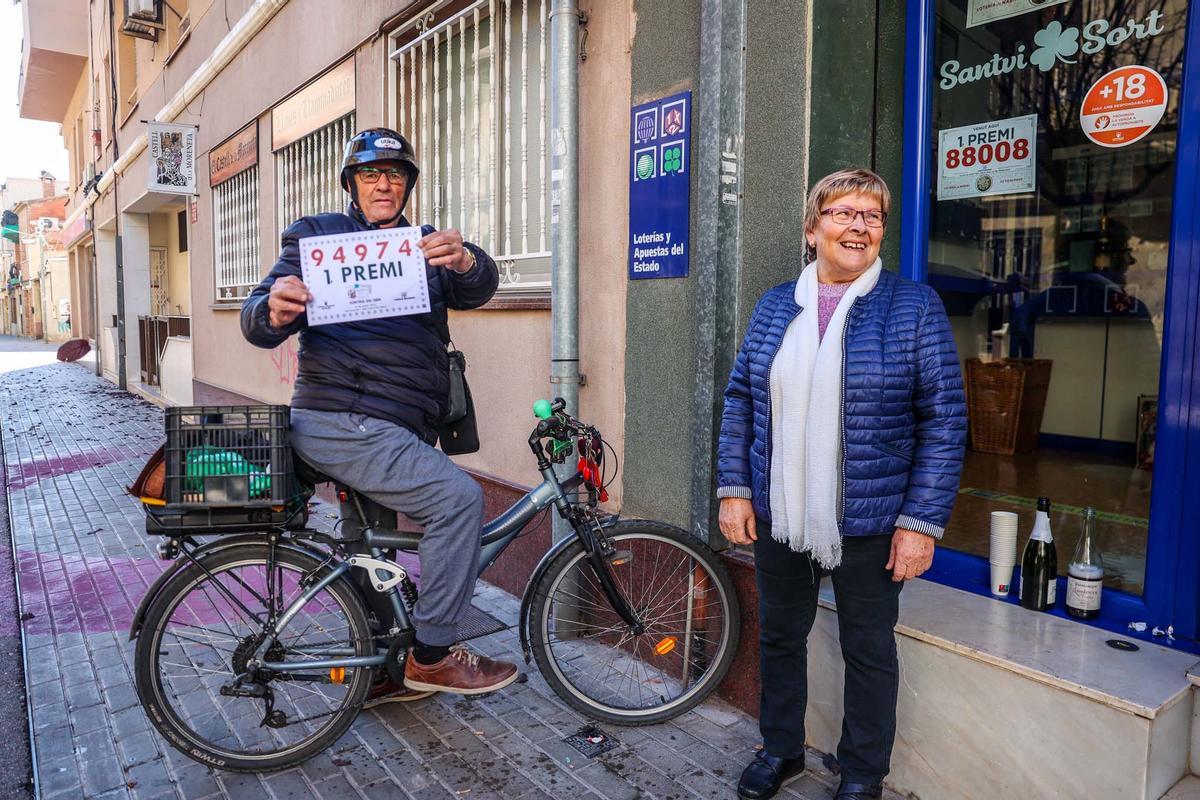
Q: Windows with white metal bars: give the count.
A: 3